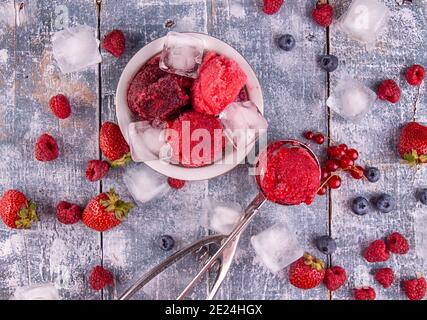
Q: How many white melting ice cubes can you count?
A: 10